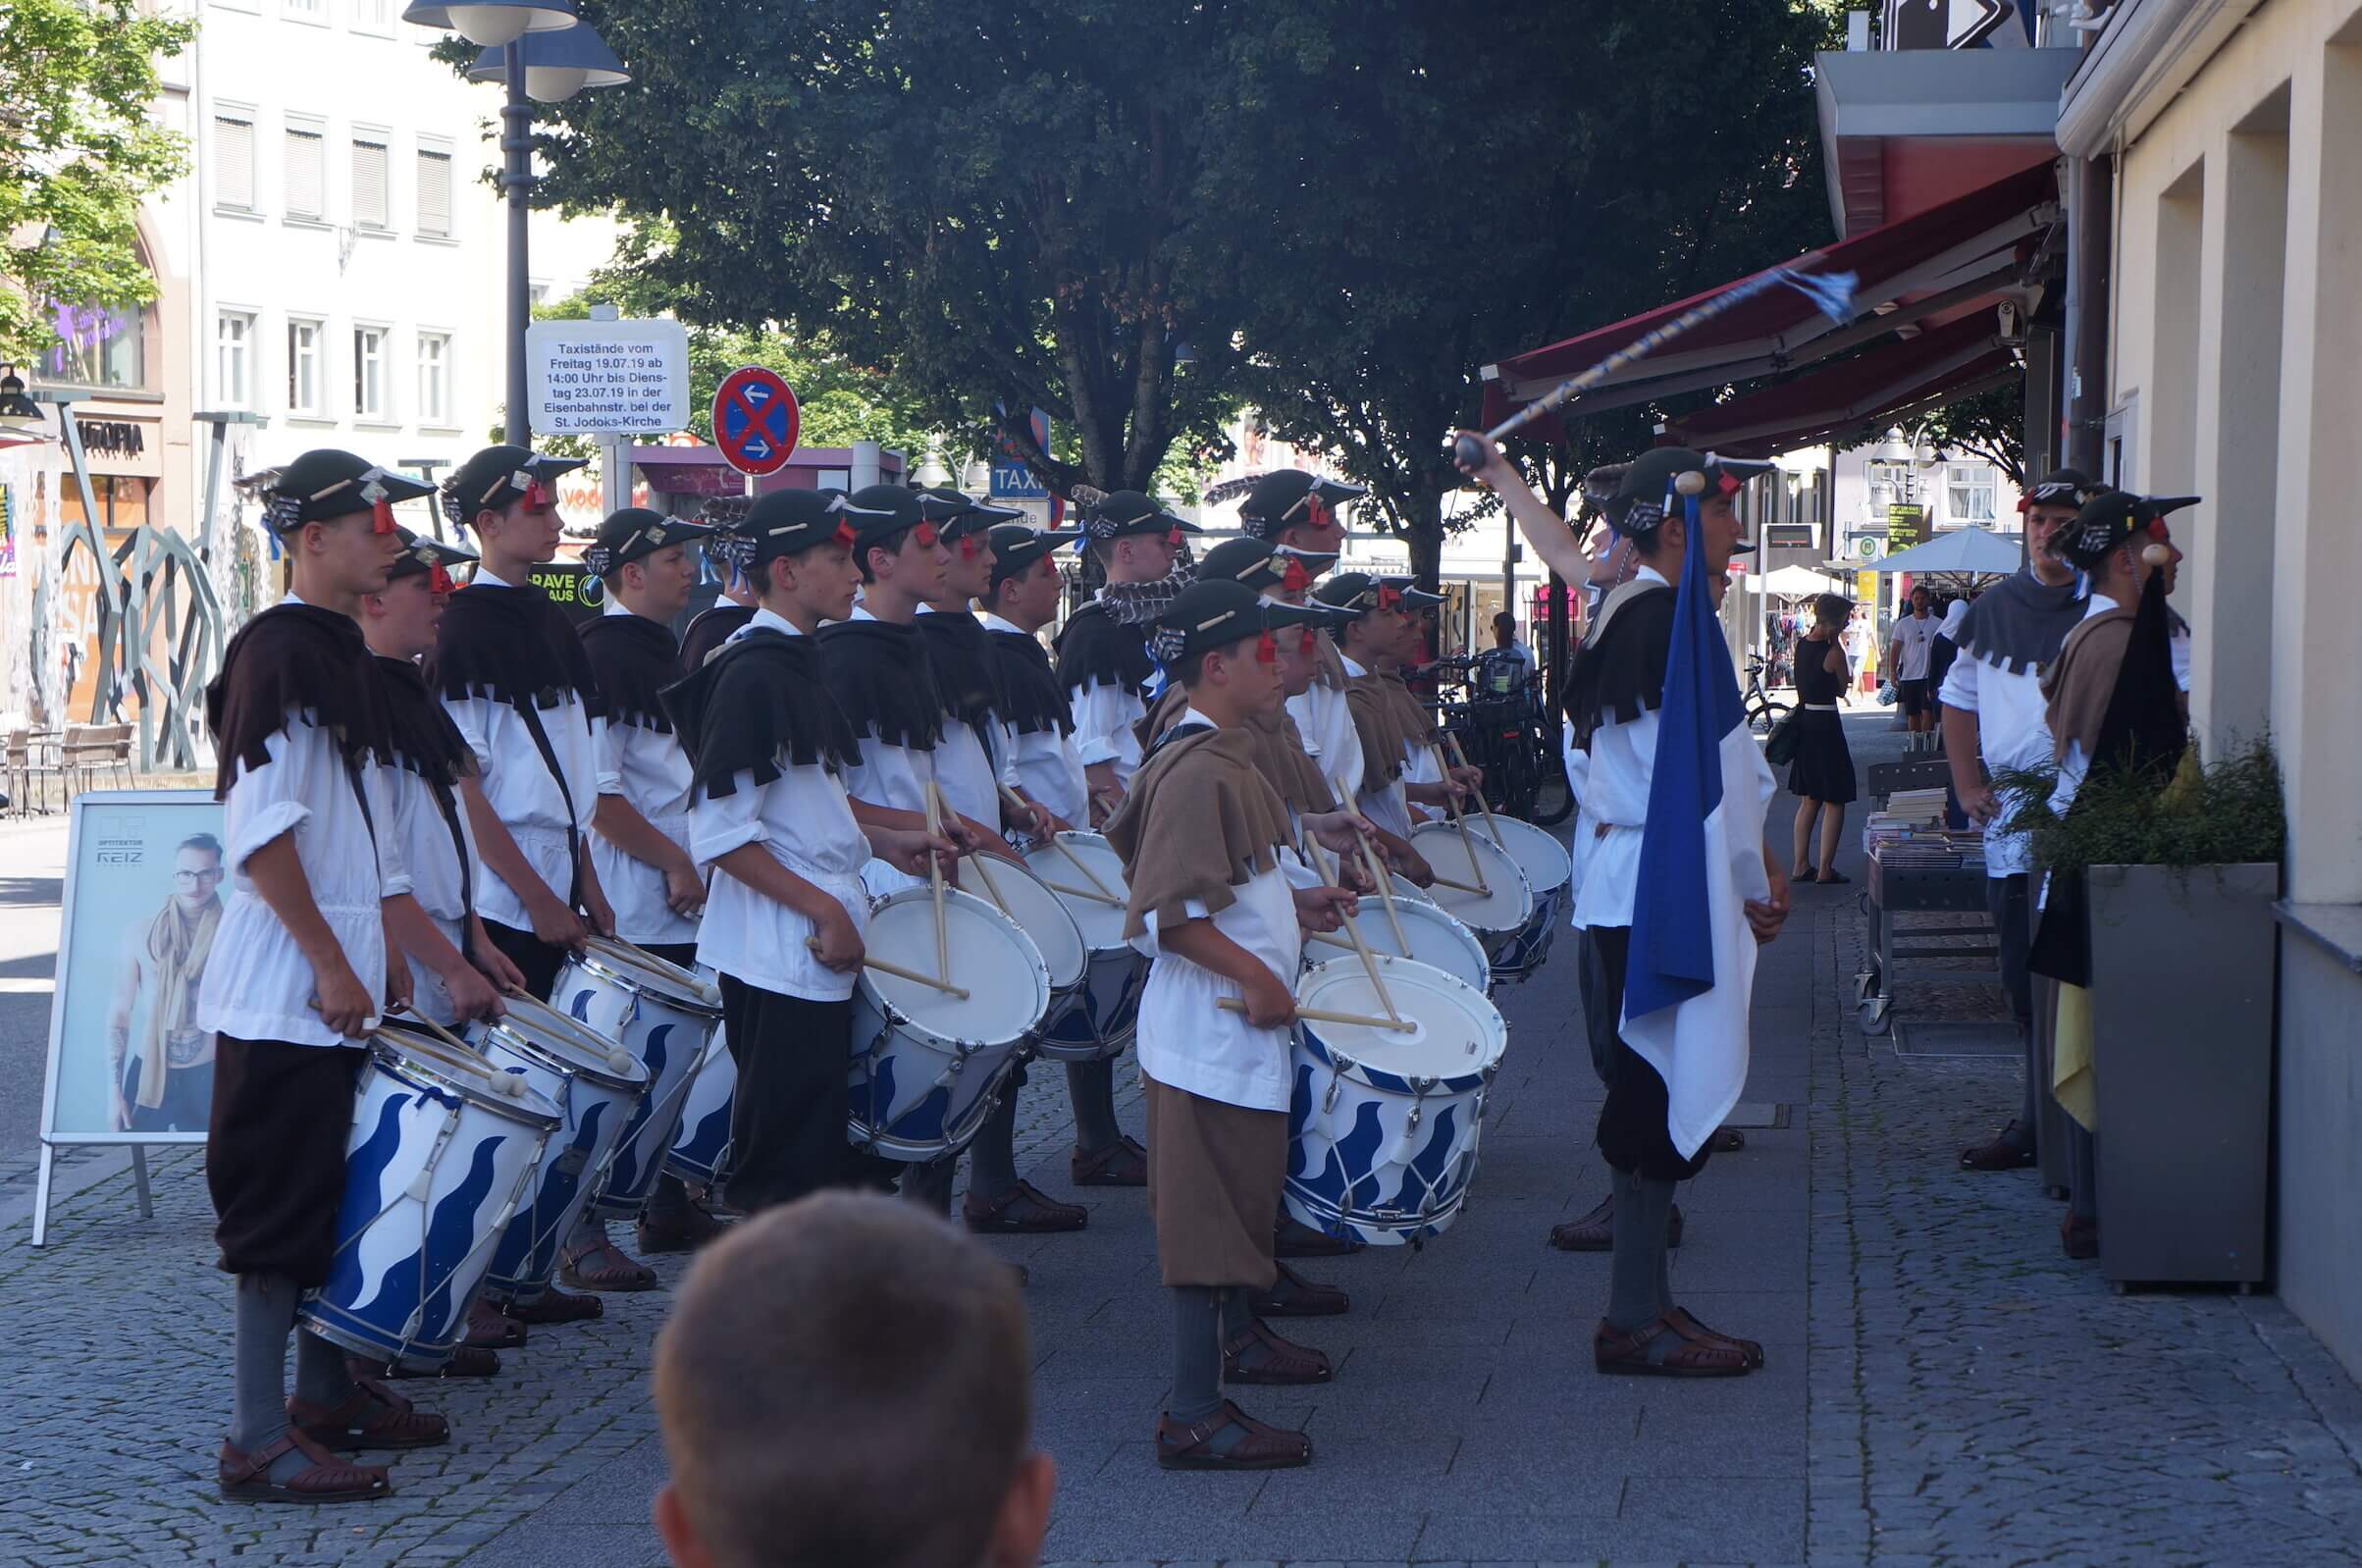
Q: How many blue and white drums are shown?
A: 11